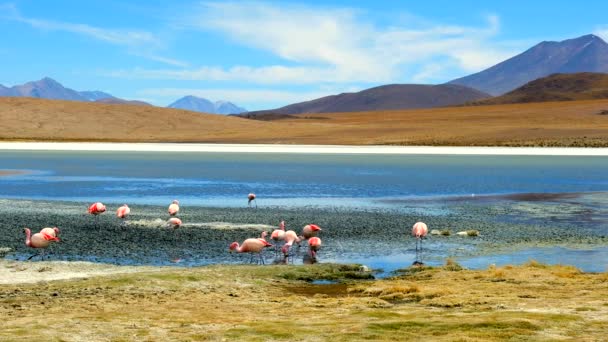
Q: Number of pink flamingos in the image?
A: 14